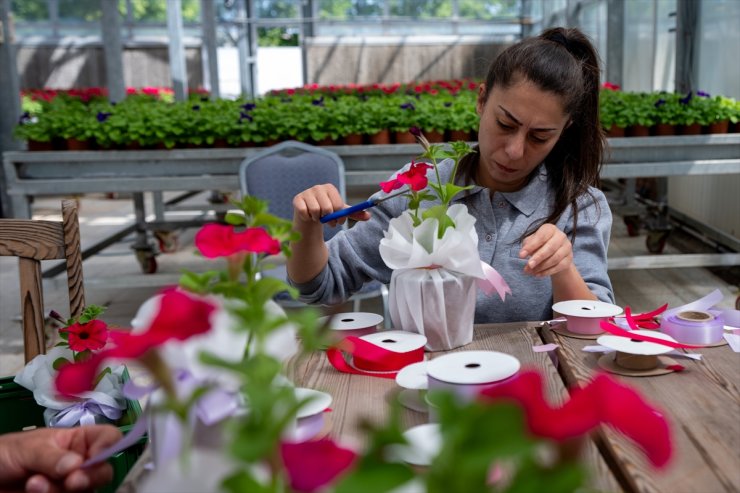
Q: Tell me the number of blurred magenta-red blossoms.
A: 4